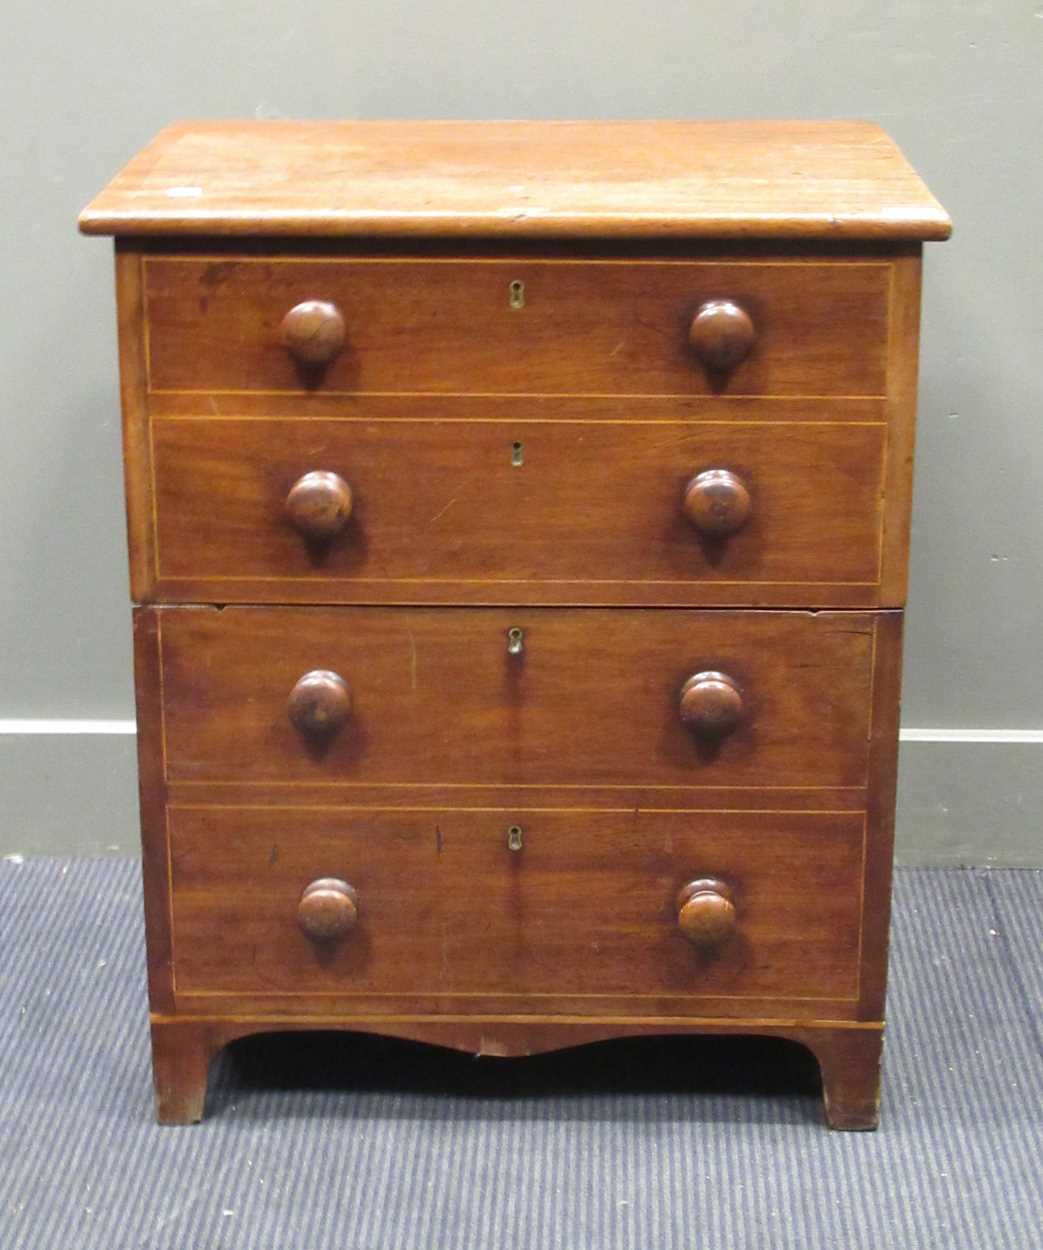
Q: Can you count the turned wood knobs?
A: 8